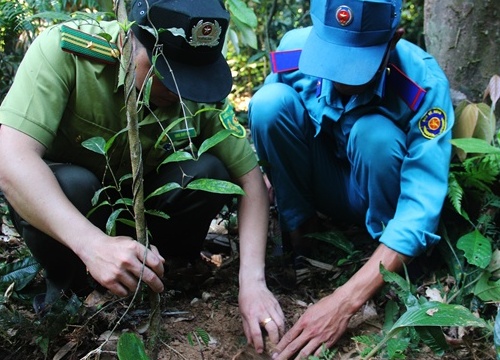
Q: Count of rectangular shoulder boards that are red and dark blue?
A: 2